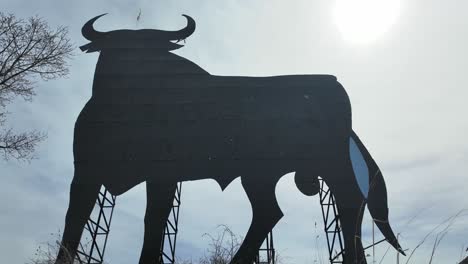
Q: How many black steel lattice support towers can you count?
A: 4